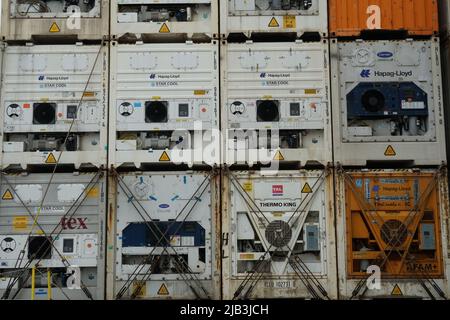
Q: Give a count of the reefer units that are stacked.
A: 11